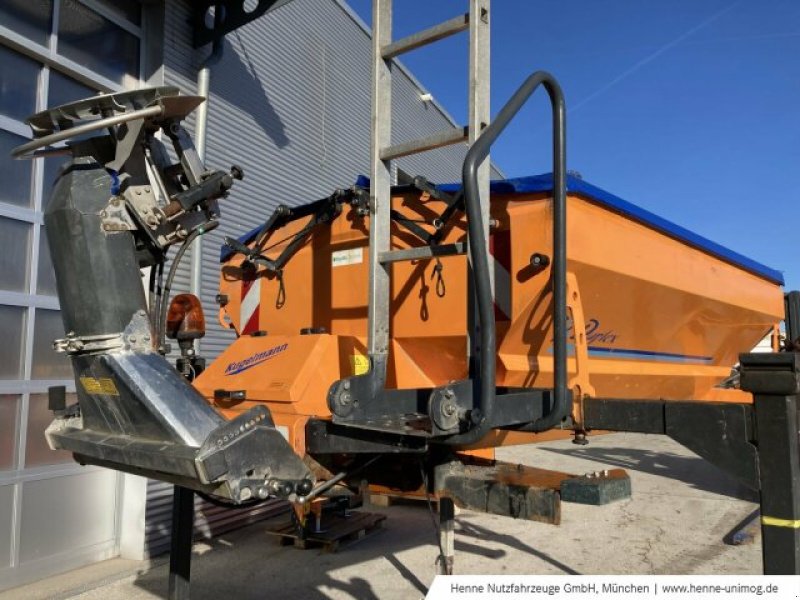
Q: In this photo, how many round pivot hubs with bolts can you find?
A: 2